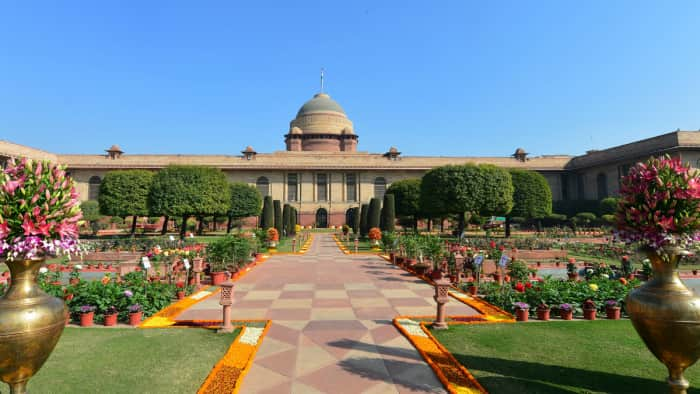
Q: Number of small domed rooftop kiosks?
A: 4